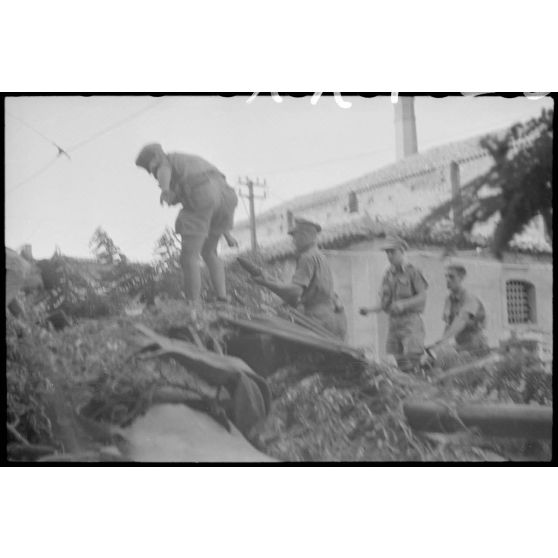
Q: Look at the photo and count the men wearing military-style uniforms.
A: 4